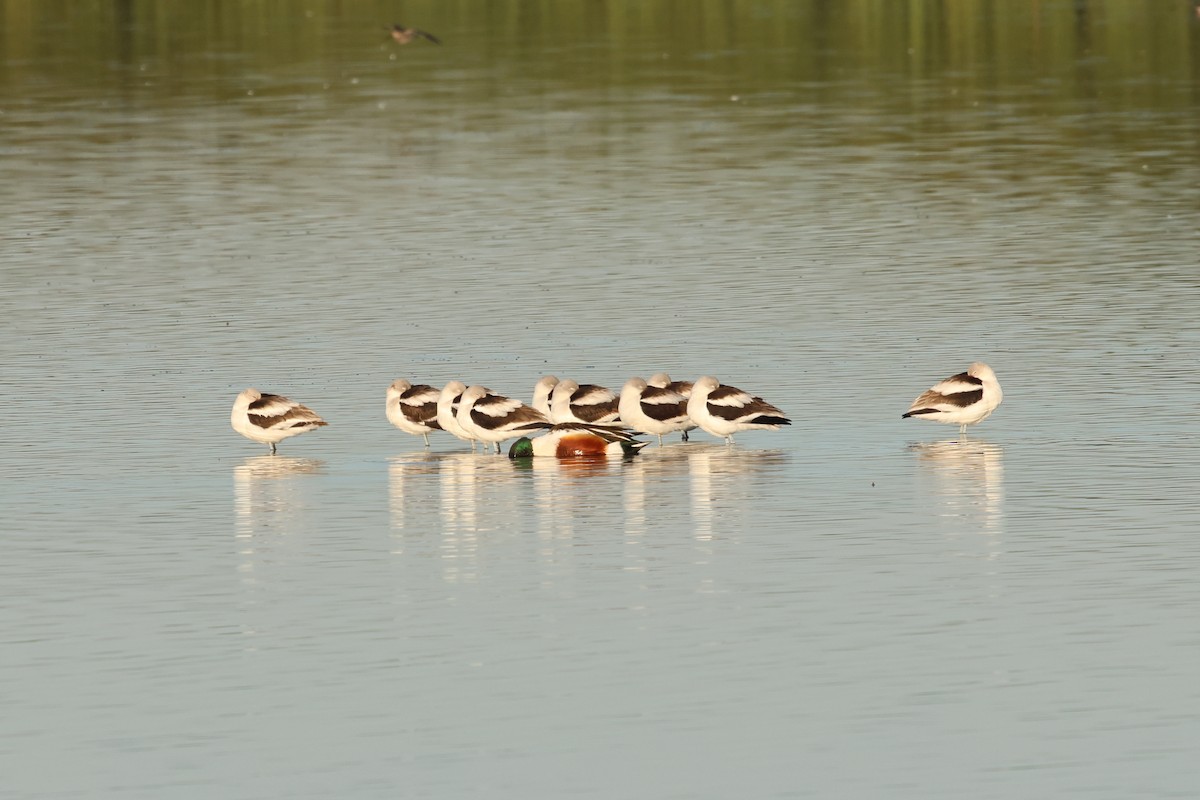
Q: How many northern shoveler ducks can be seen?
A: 1